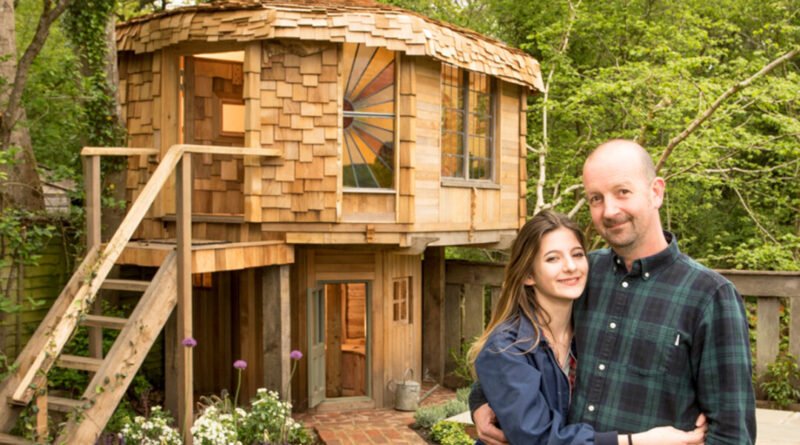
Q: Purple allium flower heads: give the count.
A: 3